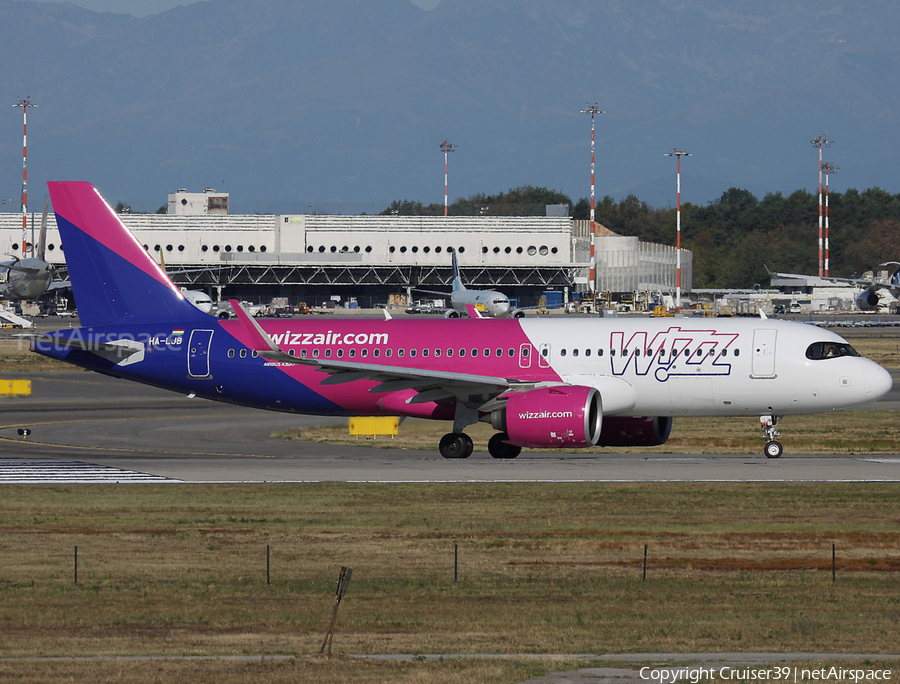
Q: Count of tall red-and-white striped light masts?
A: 6